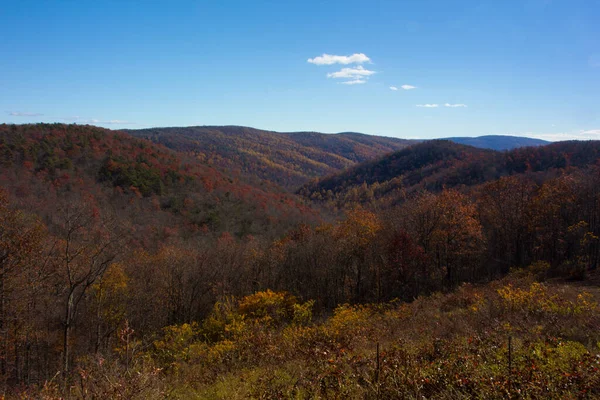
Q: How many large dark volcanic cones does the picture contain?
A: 0